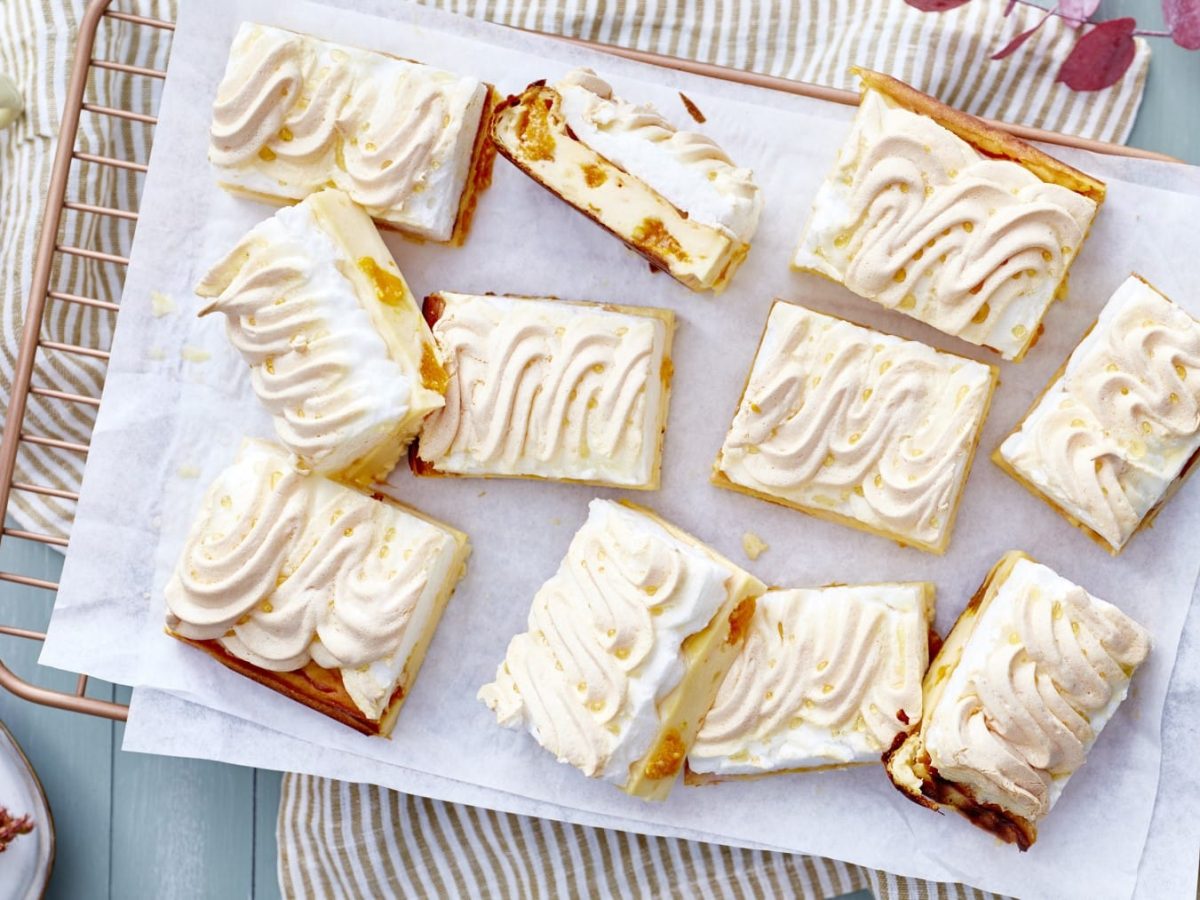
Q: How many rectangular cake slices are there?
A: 11